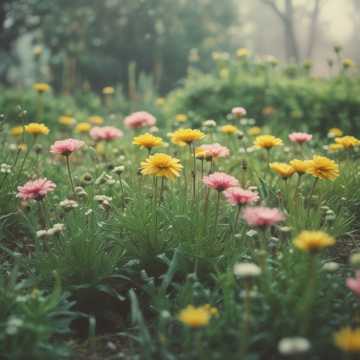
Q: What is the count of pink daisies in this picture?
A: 11